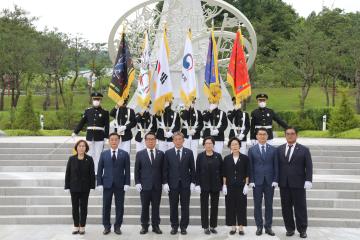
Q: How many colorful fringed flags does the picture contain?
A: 6